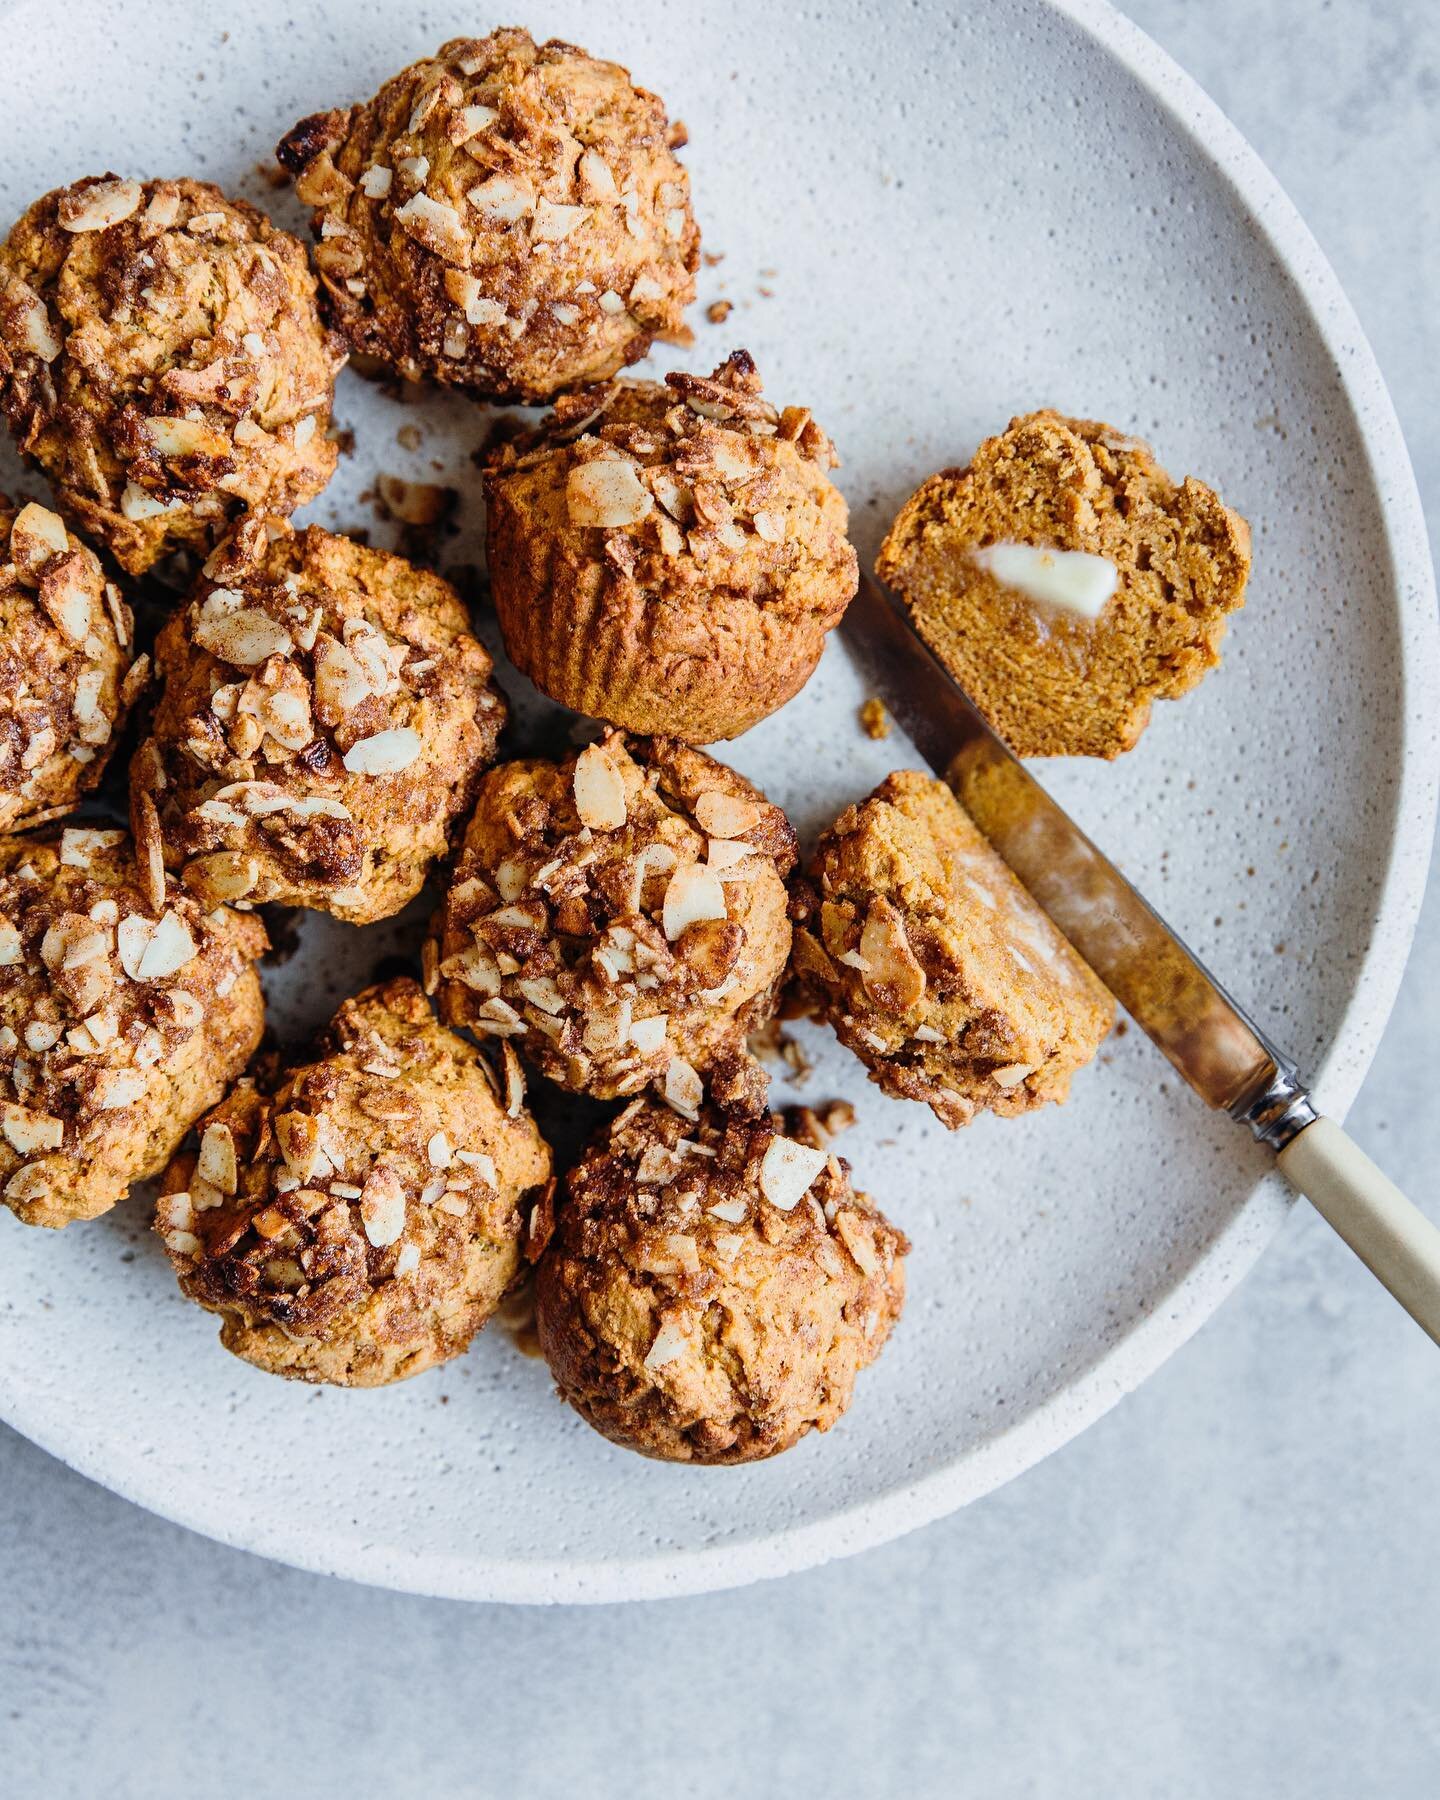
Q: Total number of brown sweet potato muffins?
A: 10